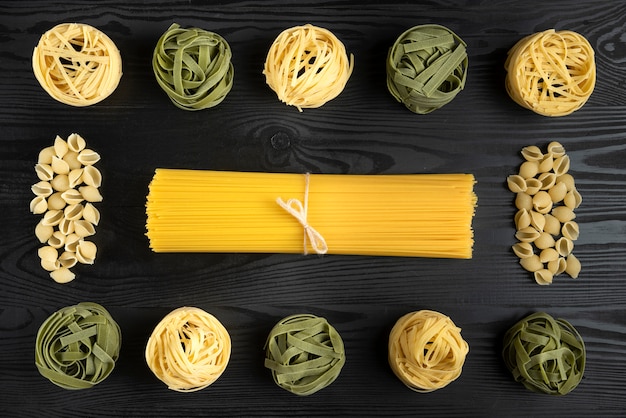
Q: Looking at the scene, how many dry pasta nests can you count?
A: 10